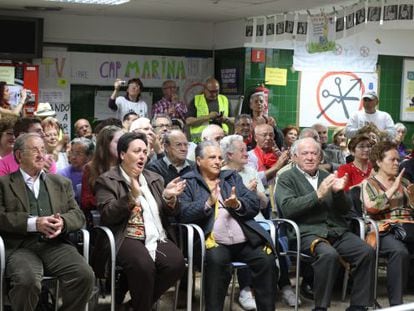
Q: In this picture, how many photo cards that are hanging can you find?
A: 12